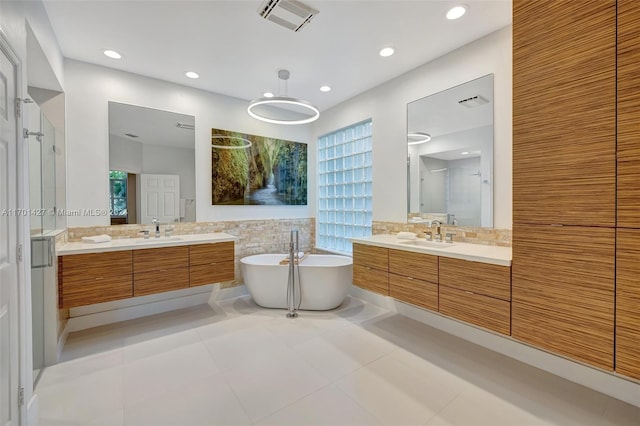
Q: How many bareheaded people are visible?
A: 0